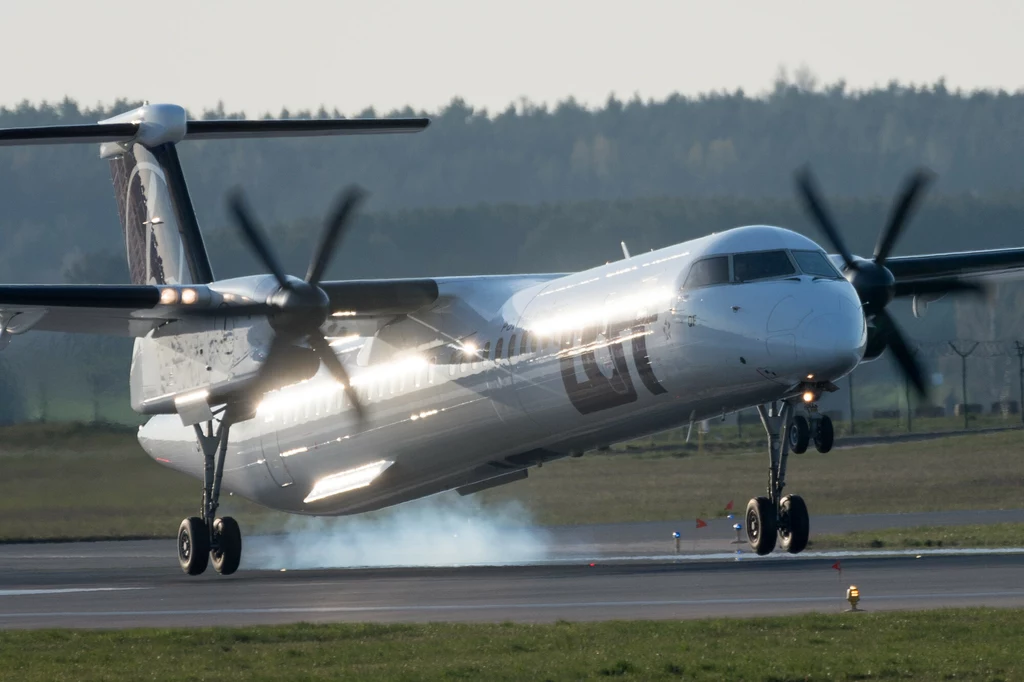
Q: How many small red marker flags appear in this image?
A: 3